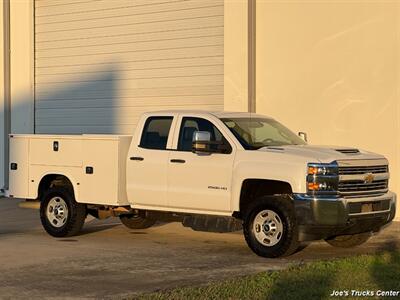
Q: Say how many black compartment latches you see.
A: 3